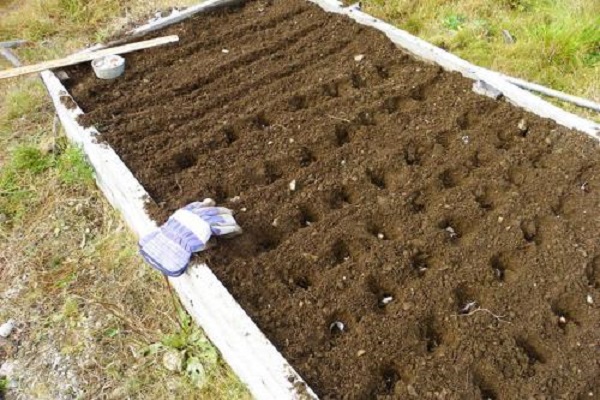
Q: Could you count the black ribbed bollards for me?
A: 0